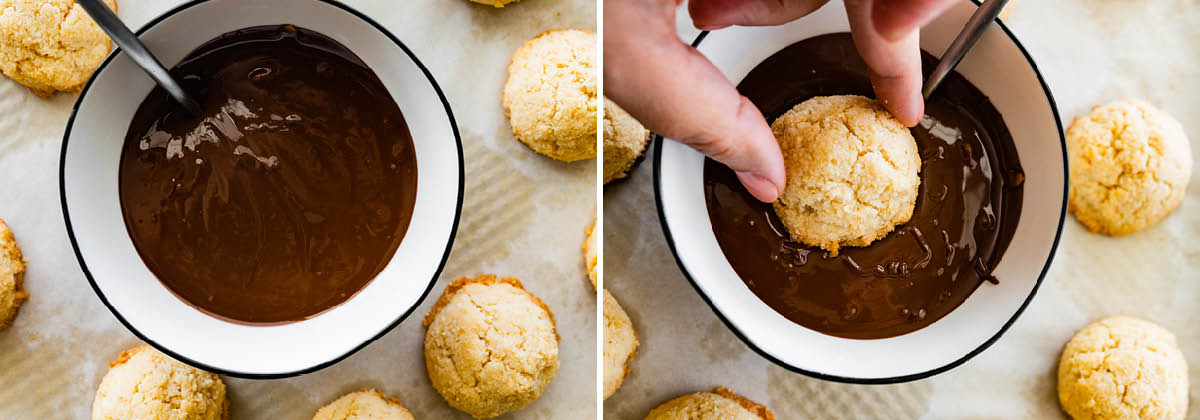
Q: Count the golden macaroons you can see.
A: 14